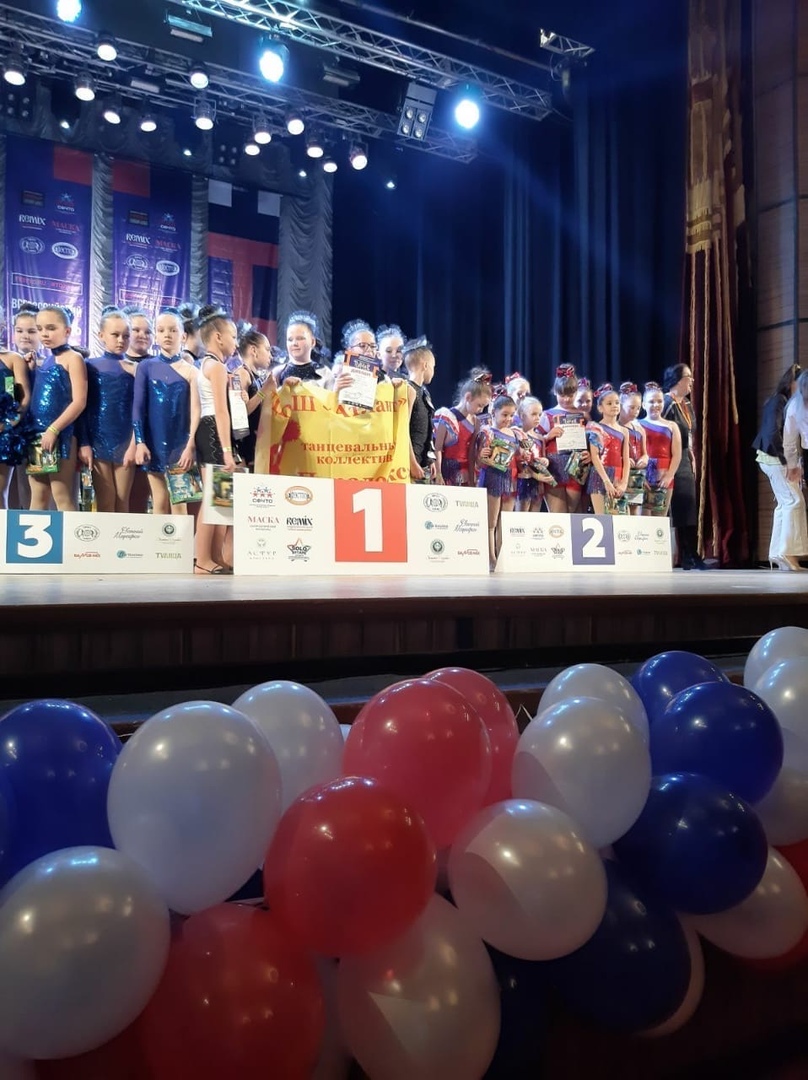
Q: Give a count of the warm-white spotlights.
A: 13